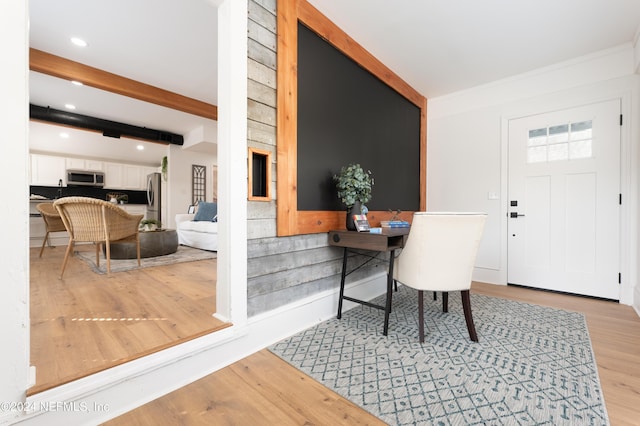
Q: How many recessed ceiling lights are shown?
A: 5